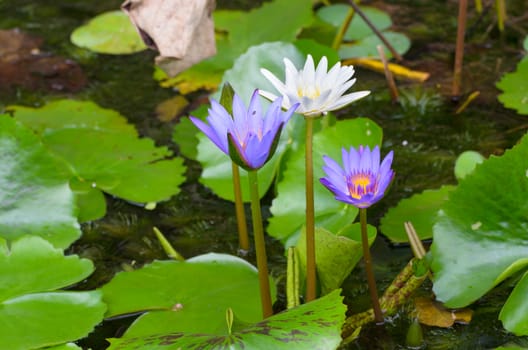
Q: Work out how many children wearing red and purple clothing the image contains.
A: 0